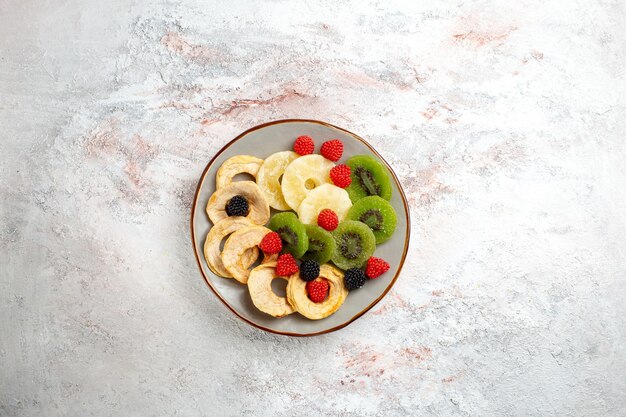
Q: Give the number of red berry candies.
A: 8